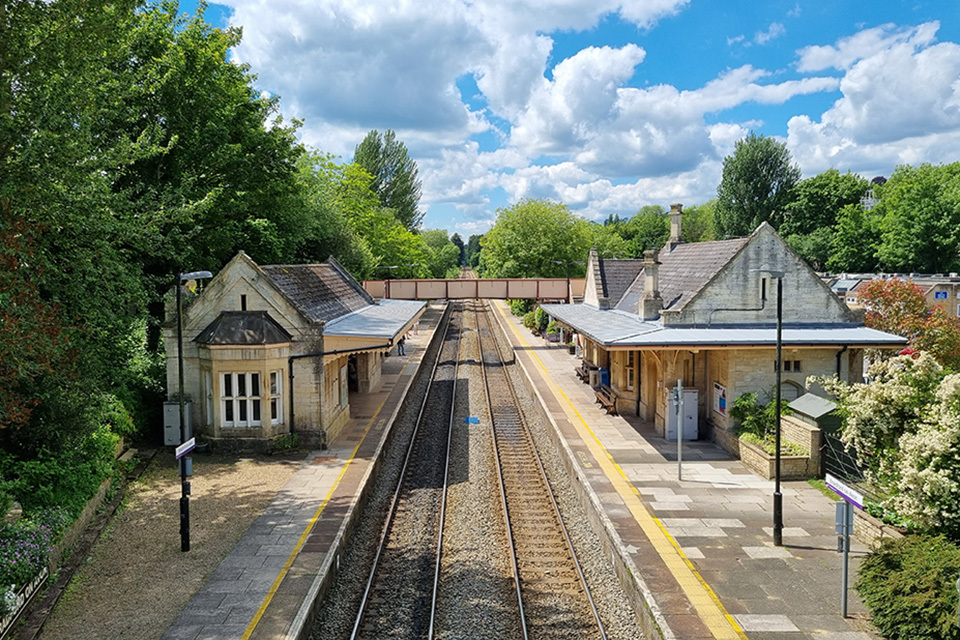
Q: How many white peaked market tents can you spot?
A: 0